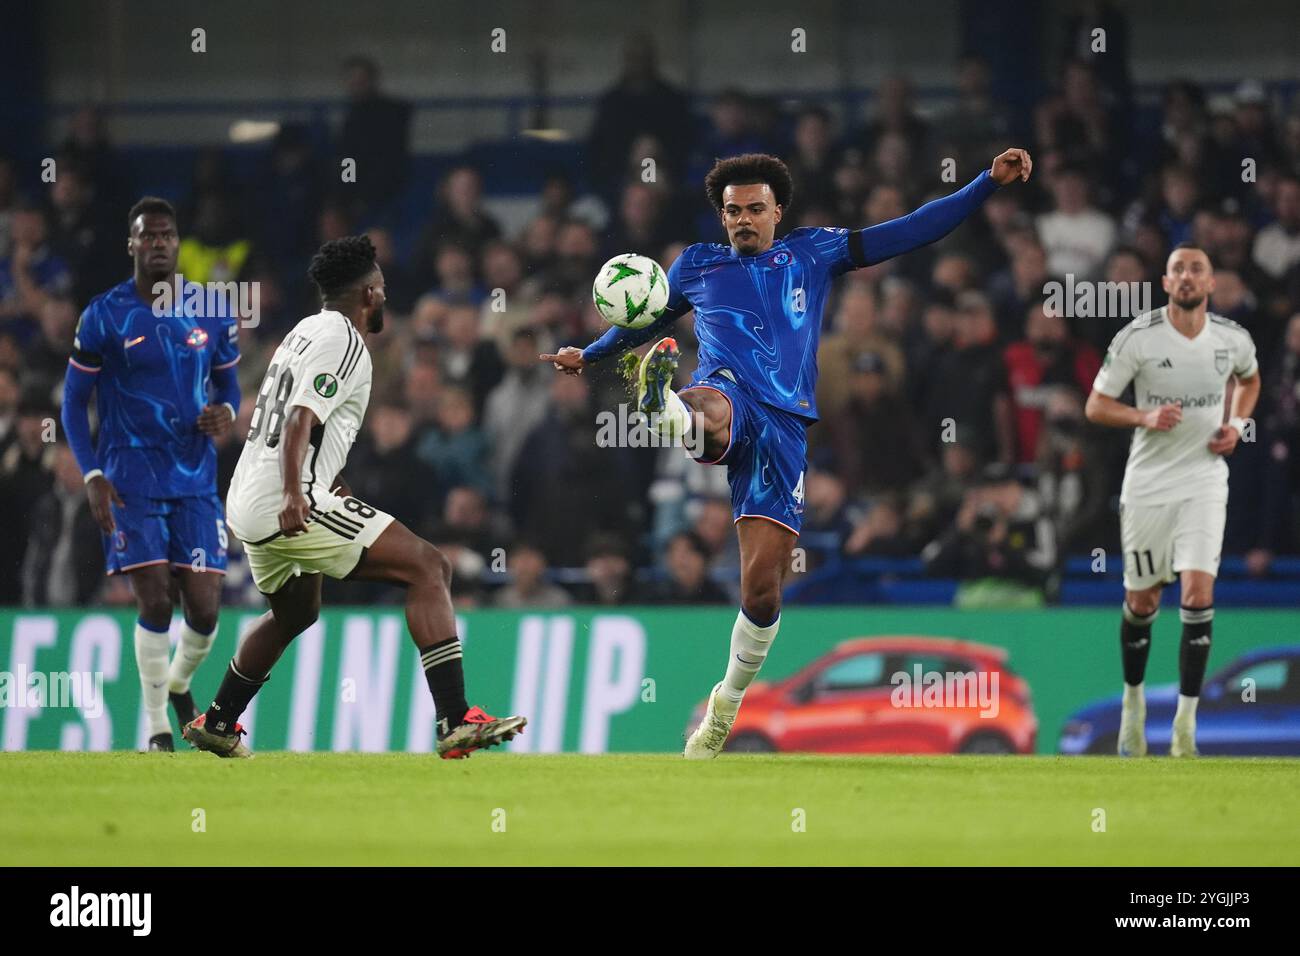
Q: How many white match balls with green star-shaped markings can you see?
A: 1